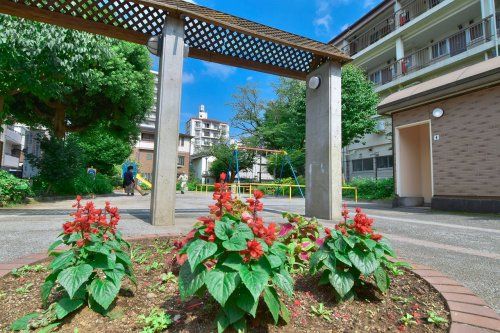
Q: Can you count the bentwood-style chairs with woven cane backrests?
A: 0